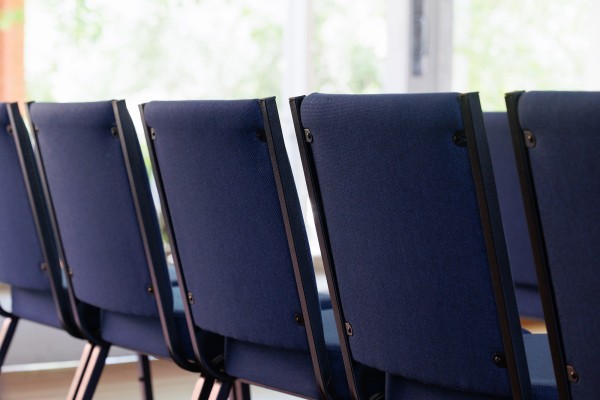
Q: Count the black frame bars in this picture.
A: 8